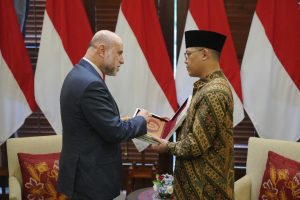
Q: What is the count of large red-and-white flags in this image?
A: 5